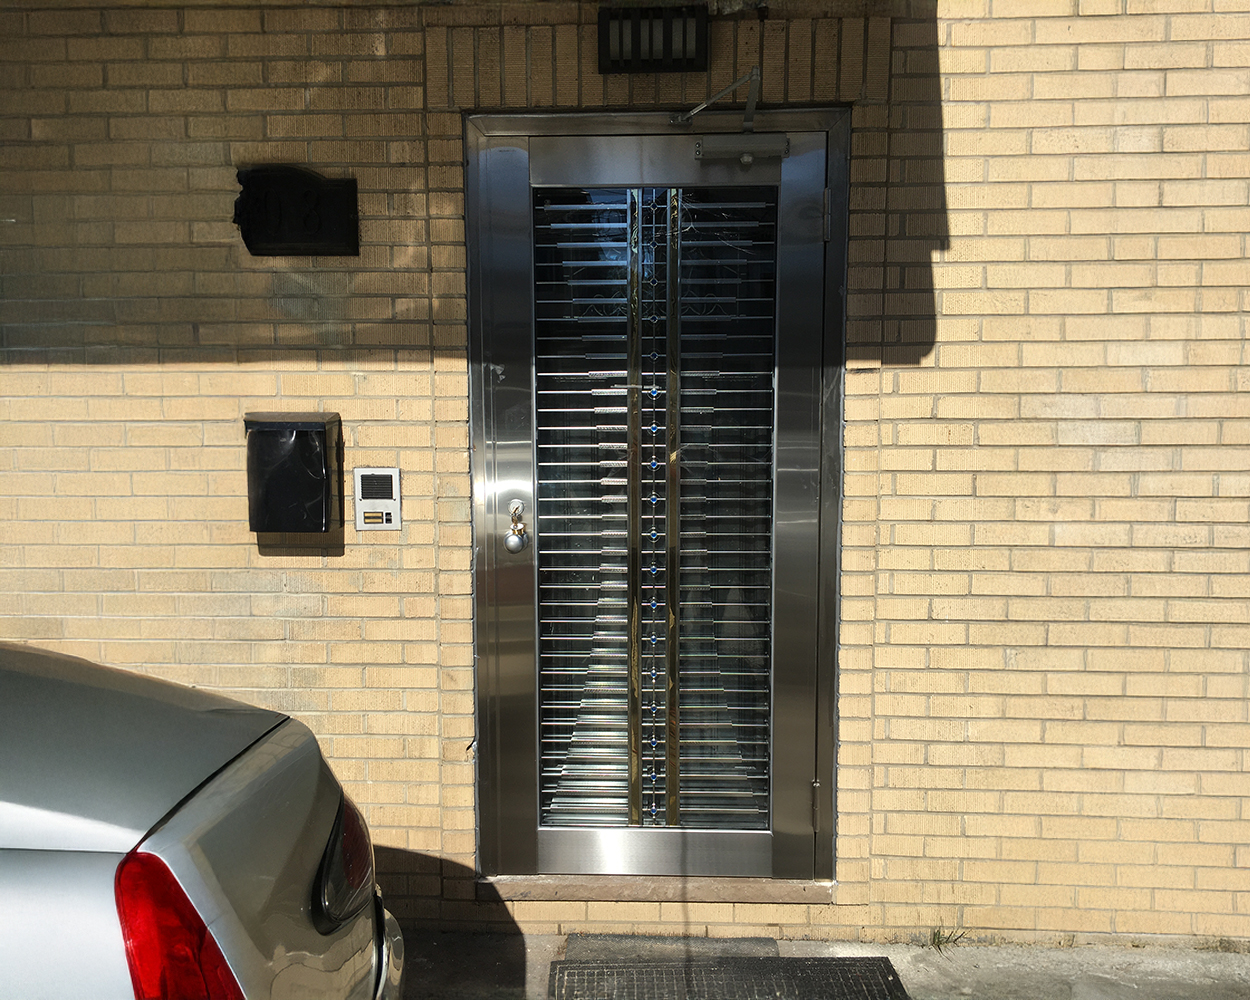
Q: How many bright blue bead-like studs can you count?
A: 13